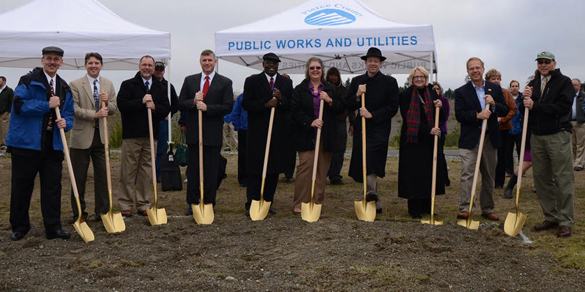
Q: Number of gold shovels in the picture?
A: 10